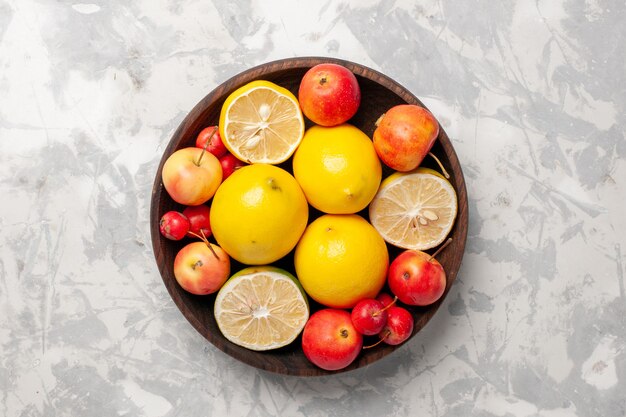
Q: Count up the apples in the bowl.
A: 6